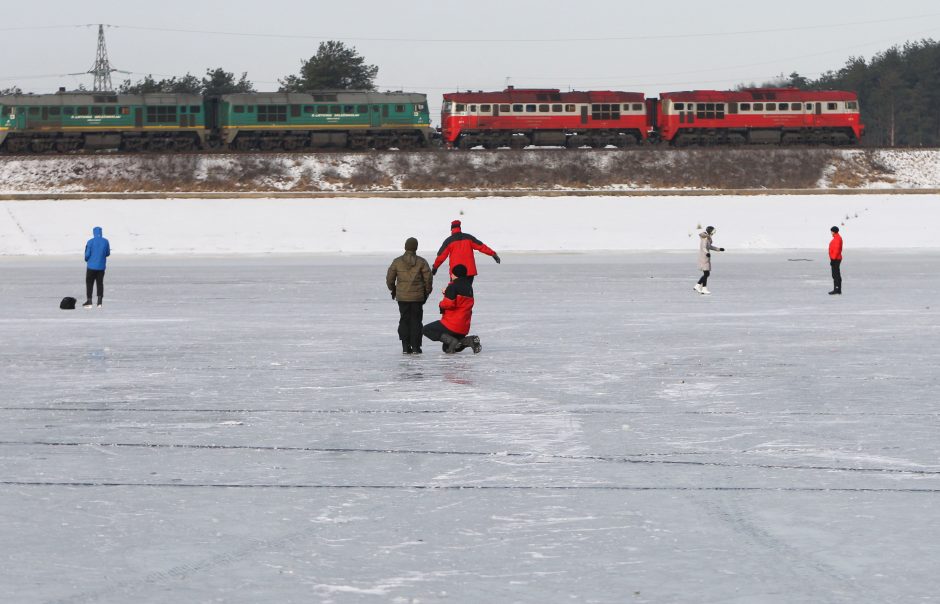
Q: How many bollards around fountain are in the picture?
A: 0